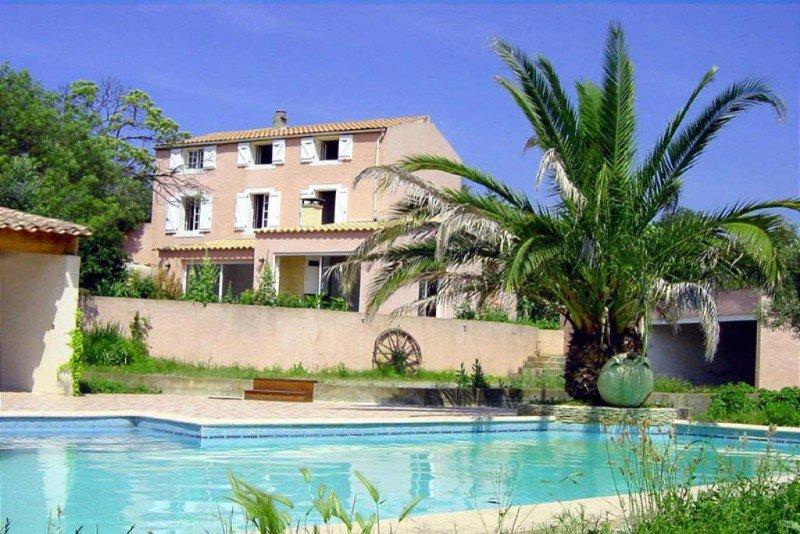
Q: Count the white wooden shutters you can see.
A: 12